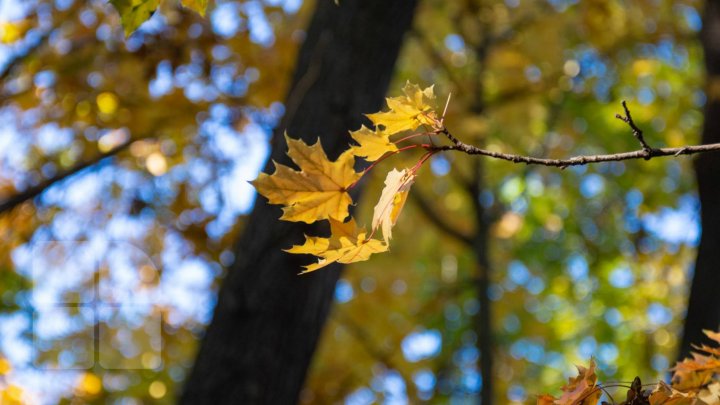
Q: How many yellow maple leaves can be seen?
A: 5